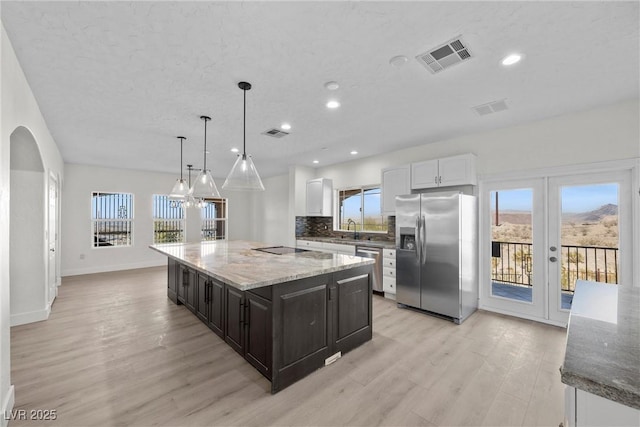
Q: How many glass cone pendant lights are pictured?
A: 3